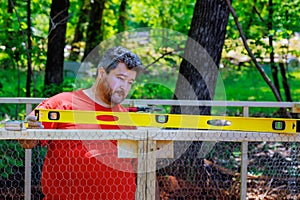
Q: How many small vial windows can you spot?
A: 3